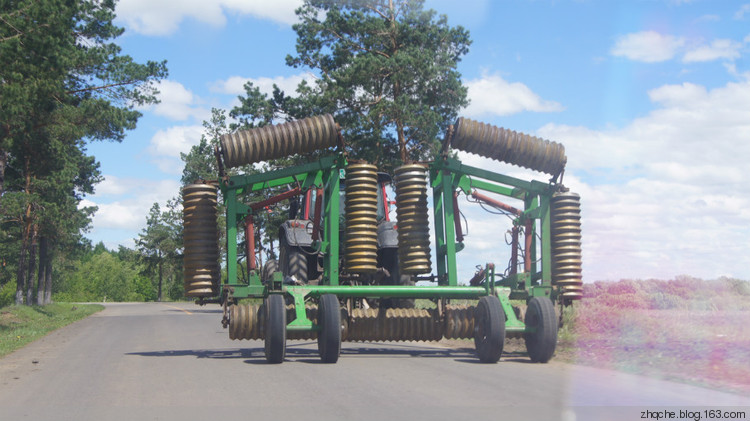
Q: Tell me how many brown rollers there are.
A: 9